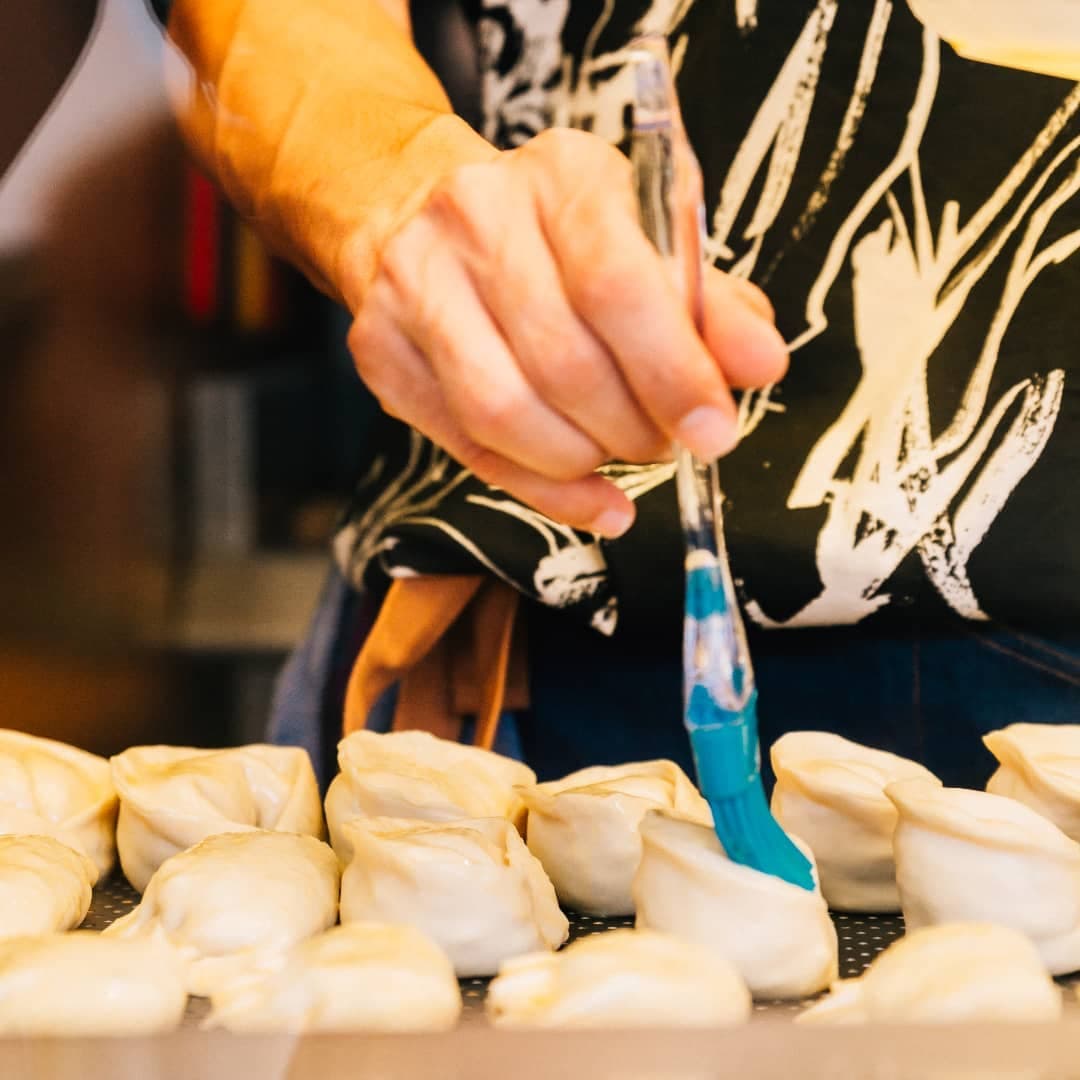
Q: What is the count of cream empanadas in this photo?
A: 15